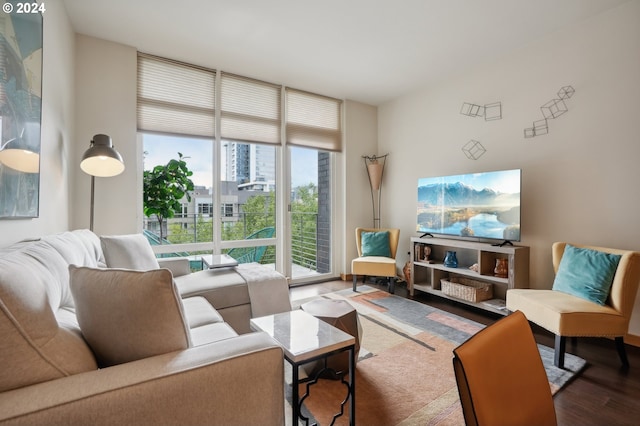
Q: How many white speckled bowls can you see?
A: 0